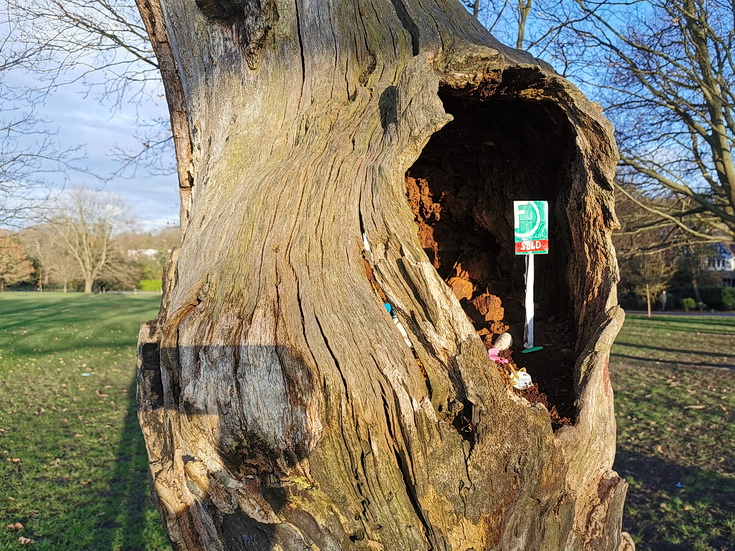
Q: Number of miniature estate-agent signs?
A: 1